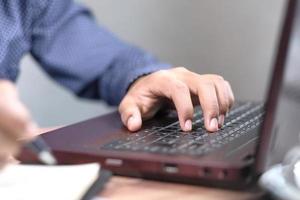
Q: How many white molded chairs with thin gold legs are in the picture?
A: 0